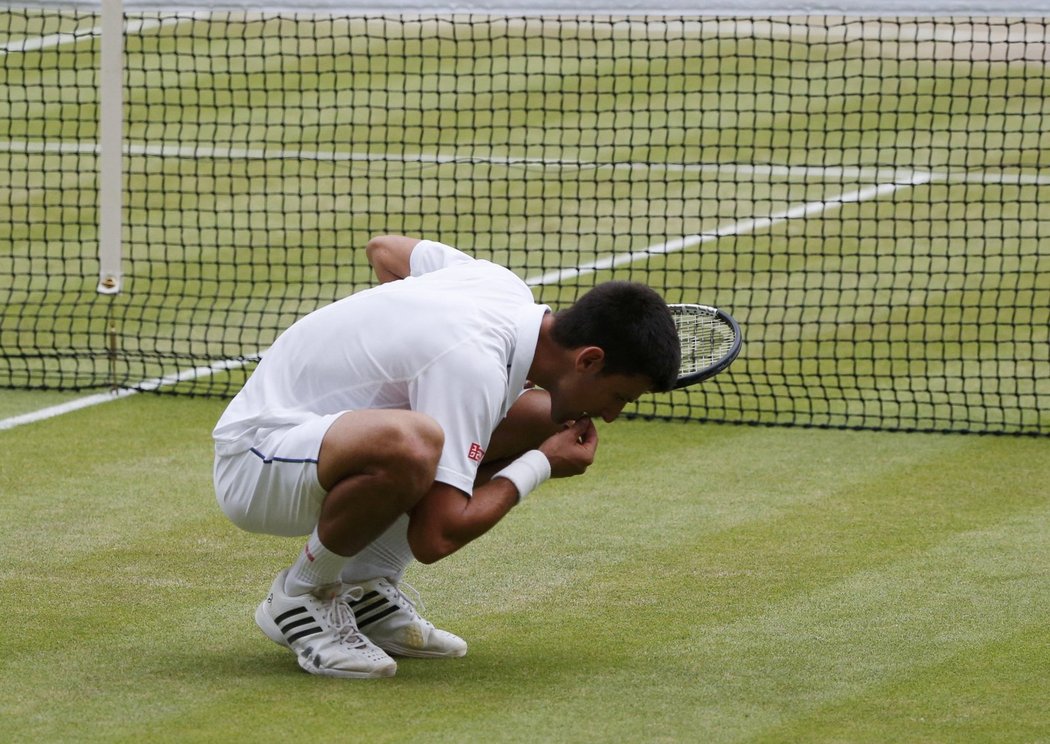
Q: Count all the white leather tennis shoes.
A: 2